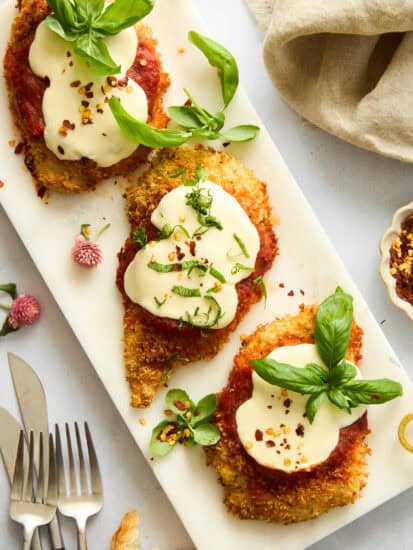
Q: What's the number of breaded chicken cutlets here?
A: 3